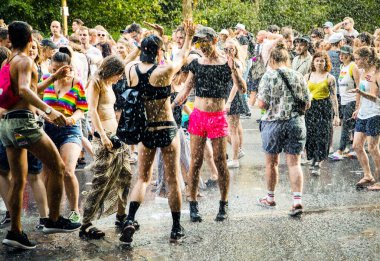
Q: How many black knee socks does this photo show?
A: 2